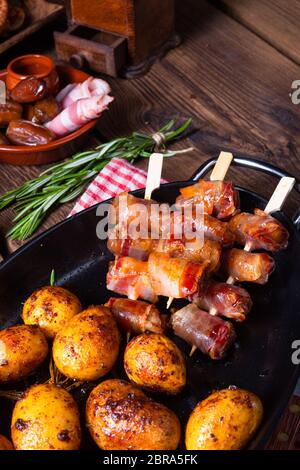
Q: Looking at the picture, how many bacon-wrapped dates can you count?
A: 12